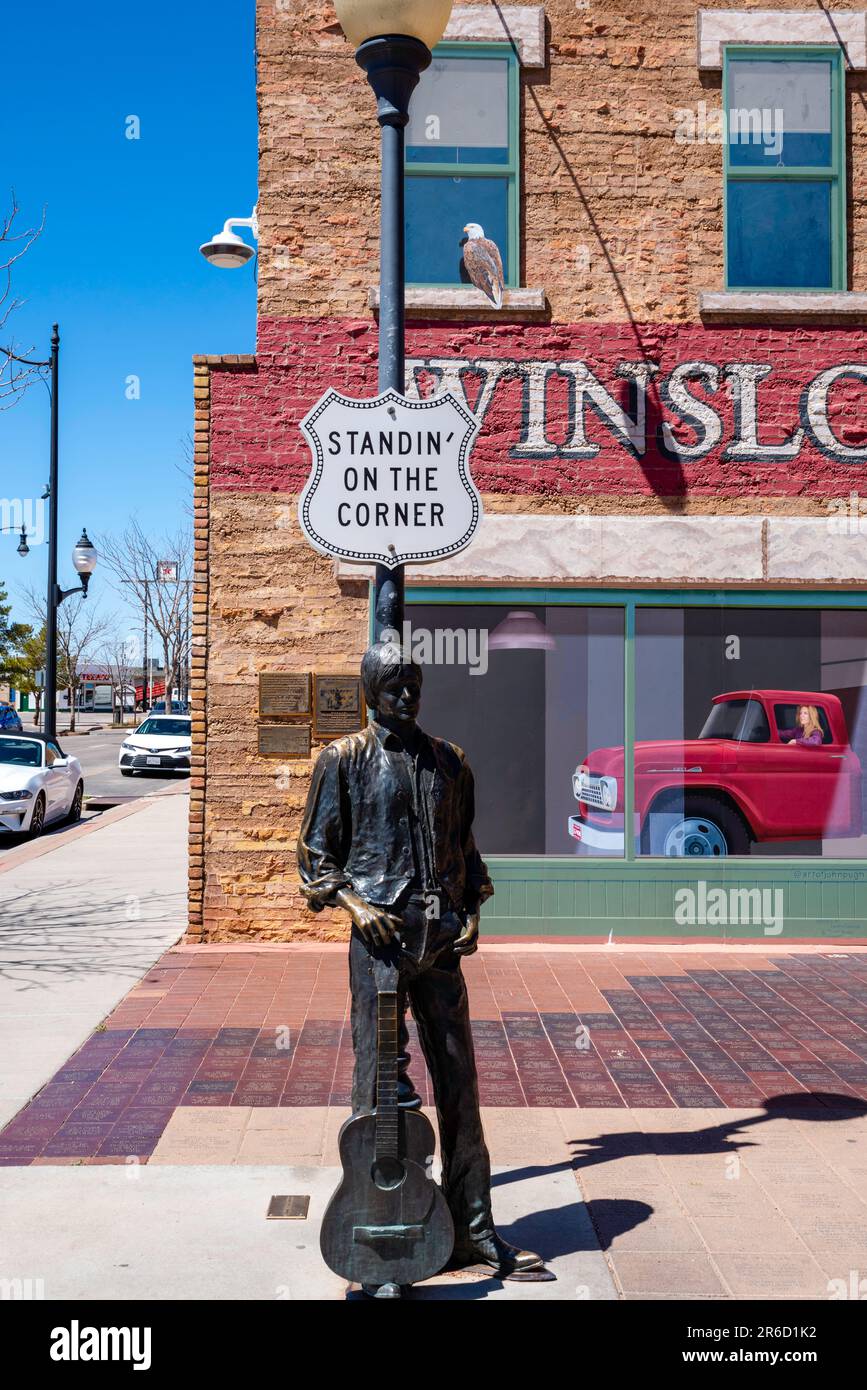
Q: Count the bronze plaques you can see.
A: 4